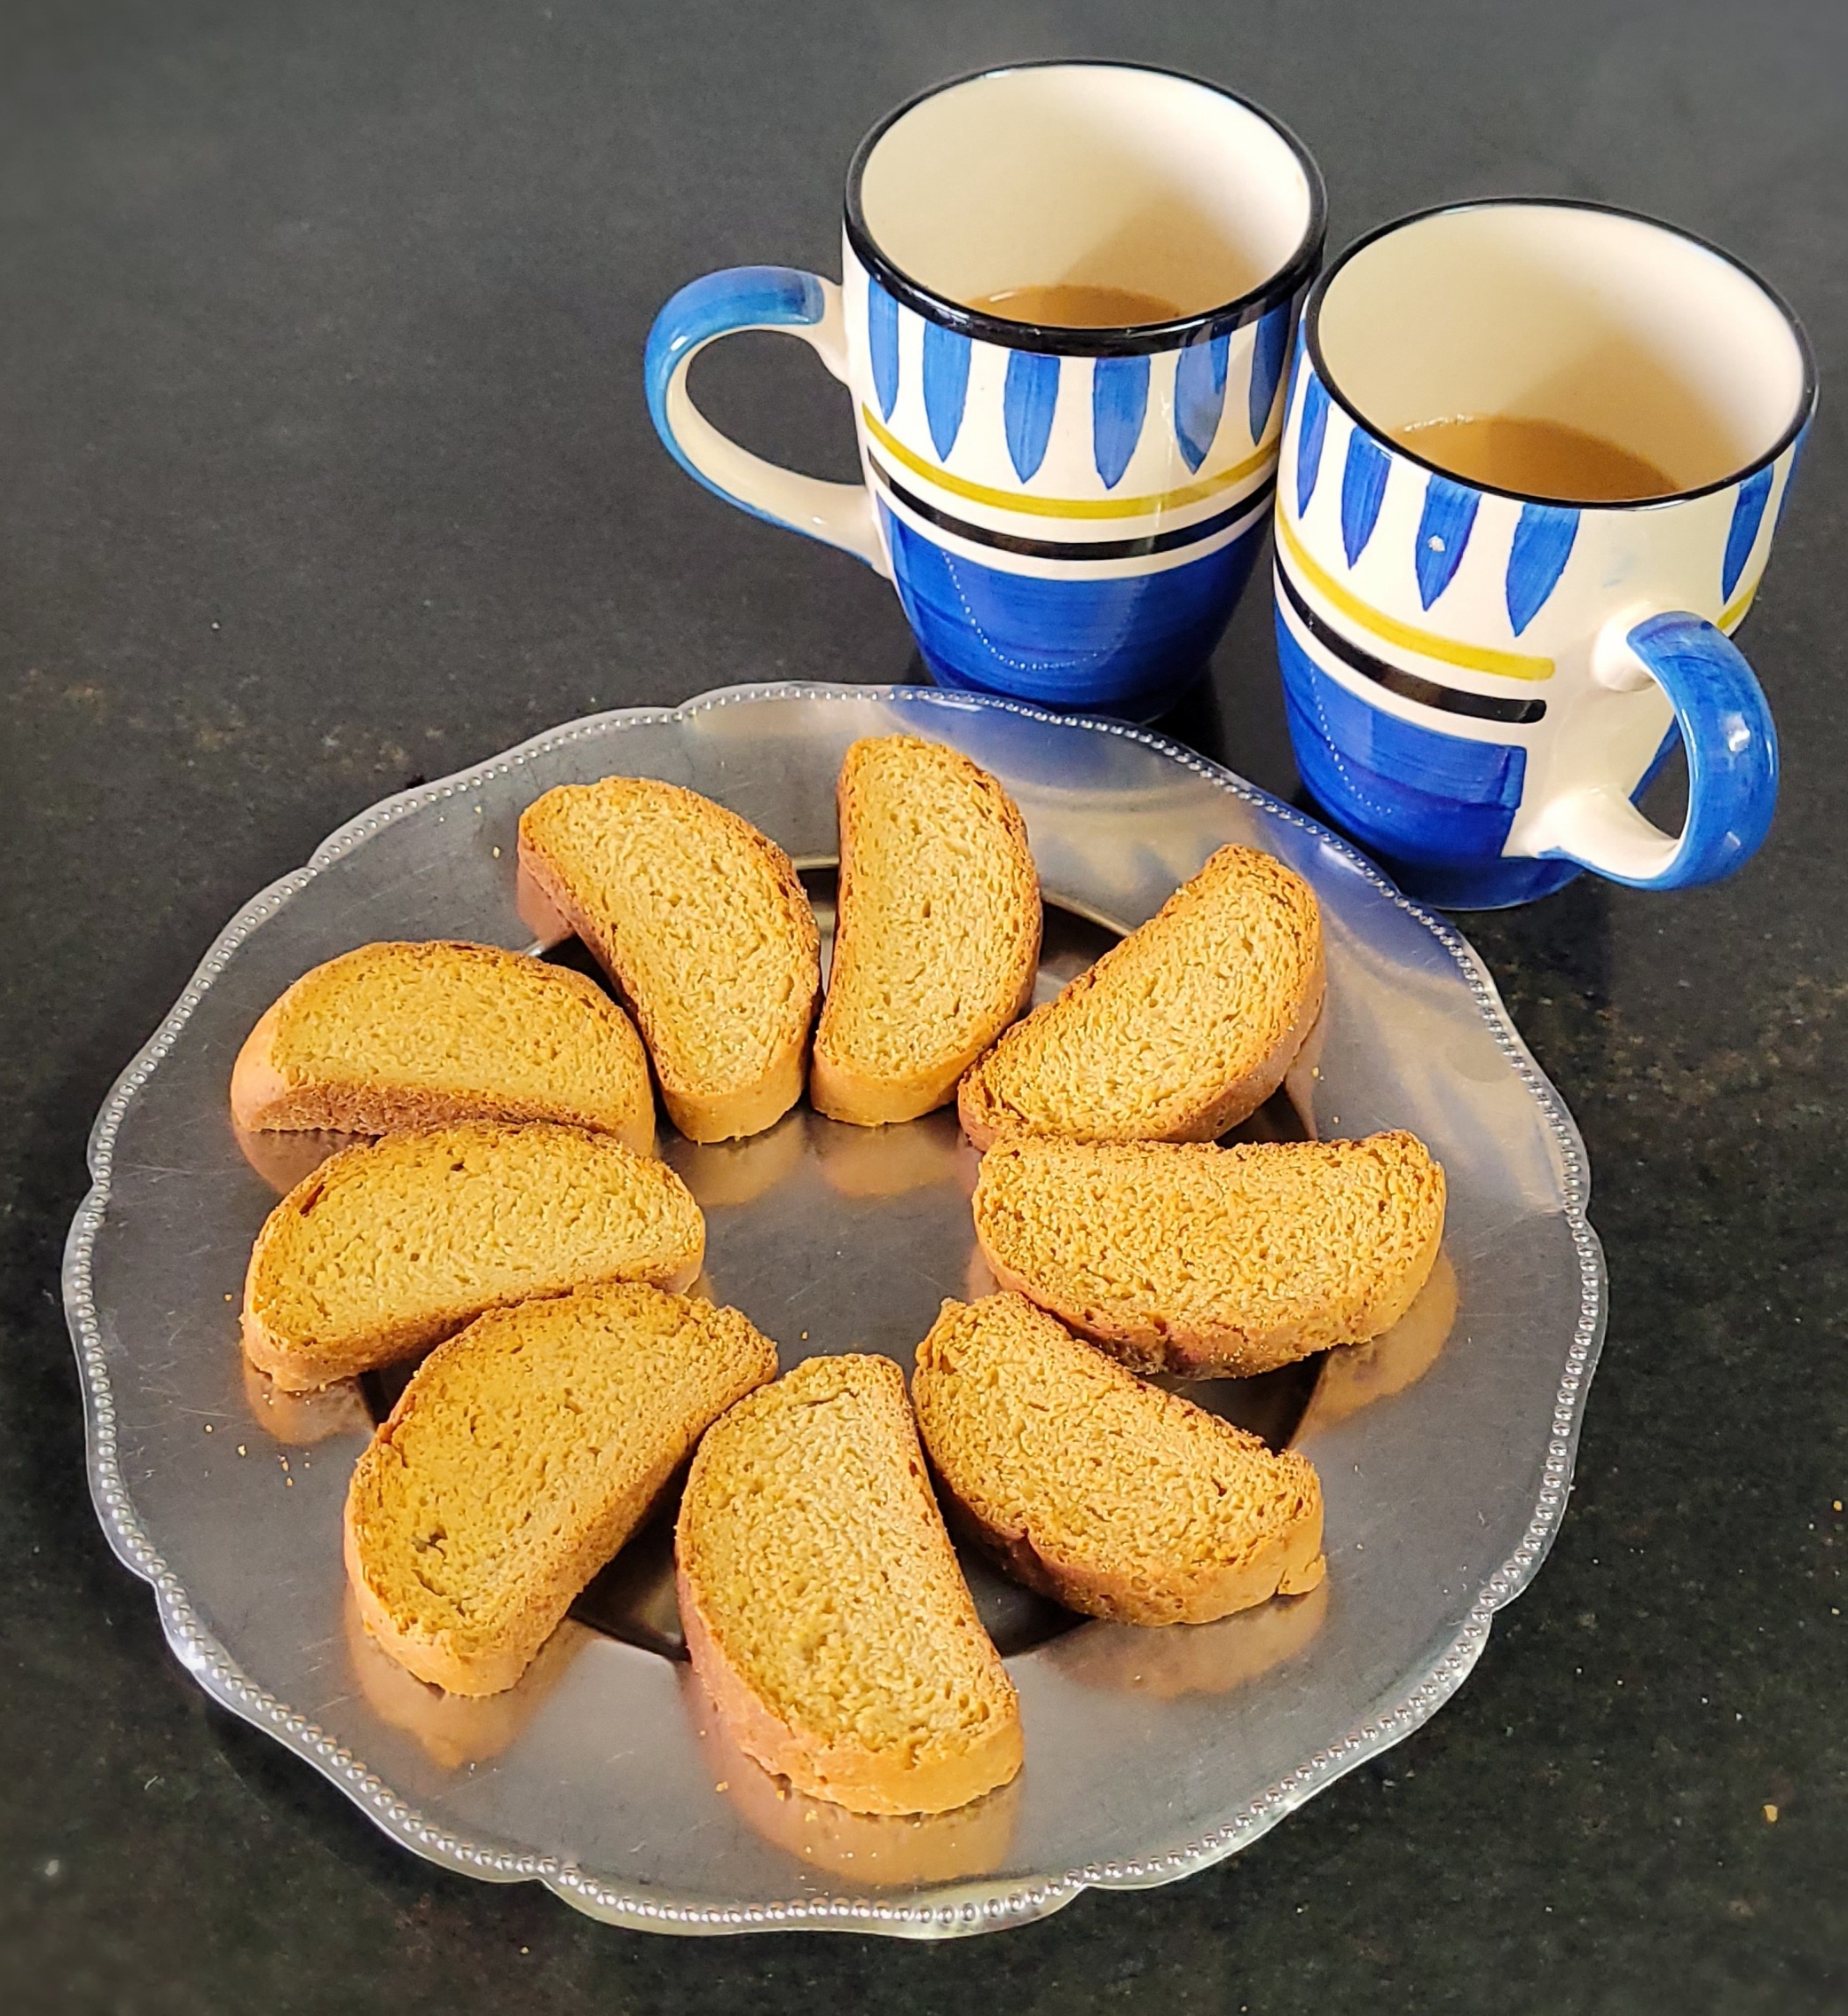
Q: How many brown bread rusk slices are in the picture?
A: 9